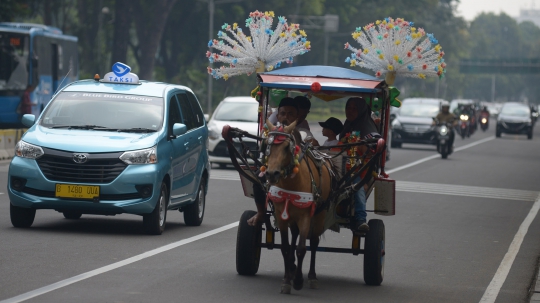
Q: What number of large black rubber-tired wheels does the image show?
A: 2